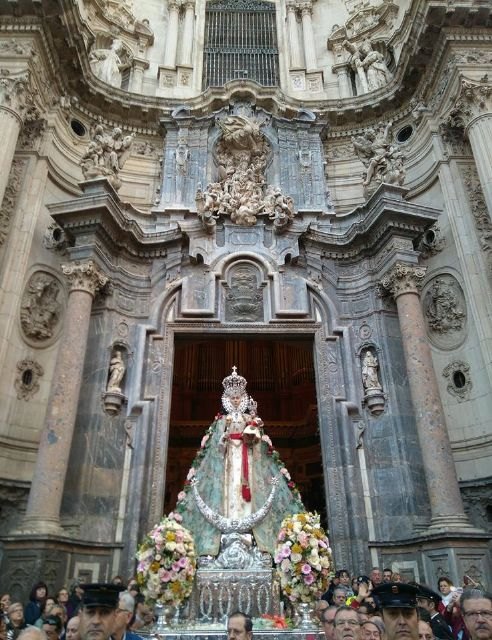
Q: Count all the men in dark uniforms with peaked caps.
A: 3